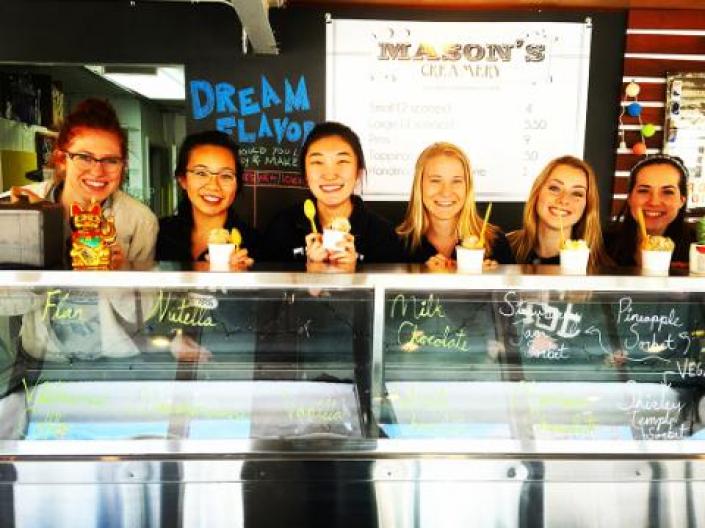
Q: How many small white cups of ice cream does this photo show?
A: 5